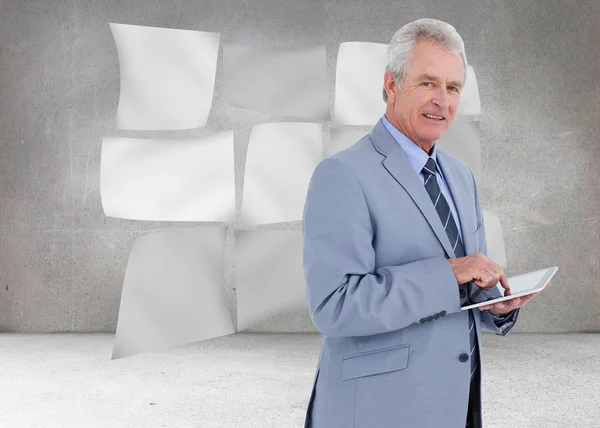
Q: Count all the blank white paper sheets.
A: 9